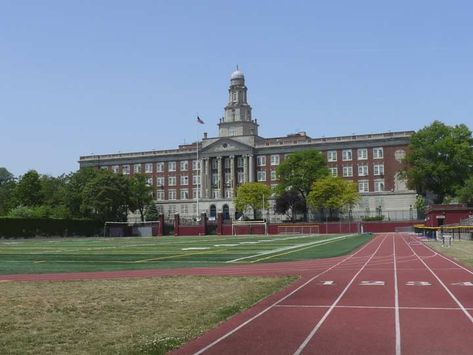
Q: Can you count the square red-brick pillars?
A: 4